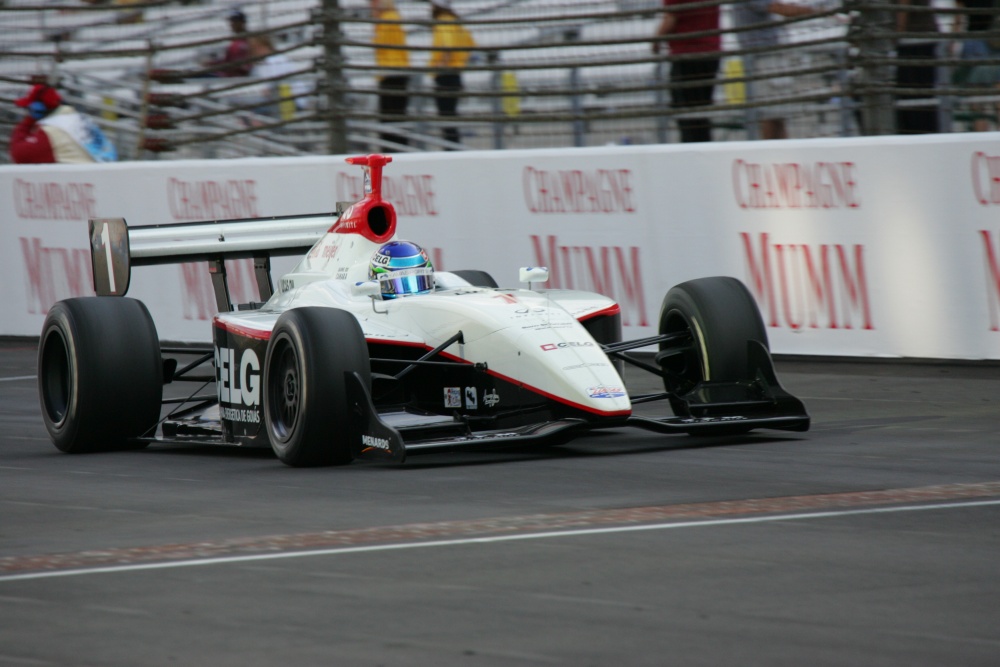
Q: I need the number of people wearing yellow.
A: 2